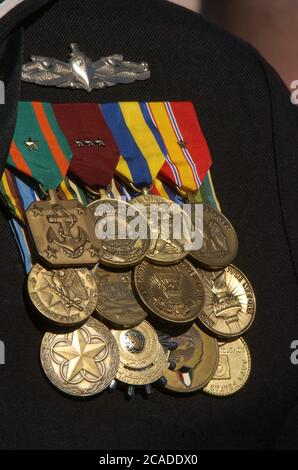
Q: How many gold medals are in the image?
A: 12